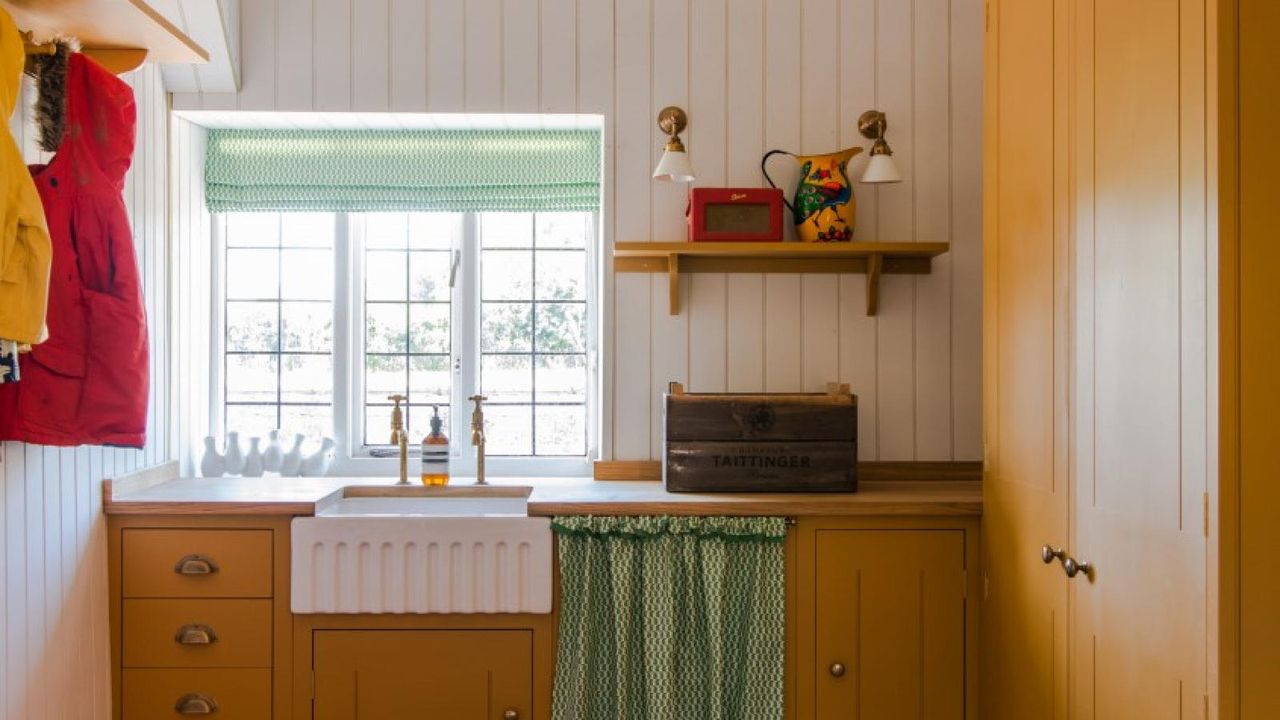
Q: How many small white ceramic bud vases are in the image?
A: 6